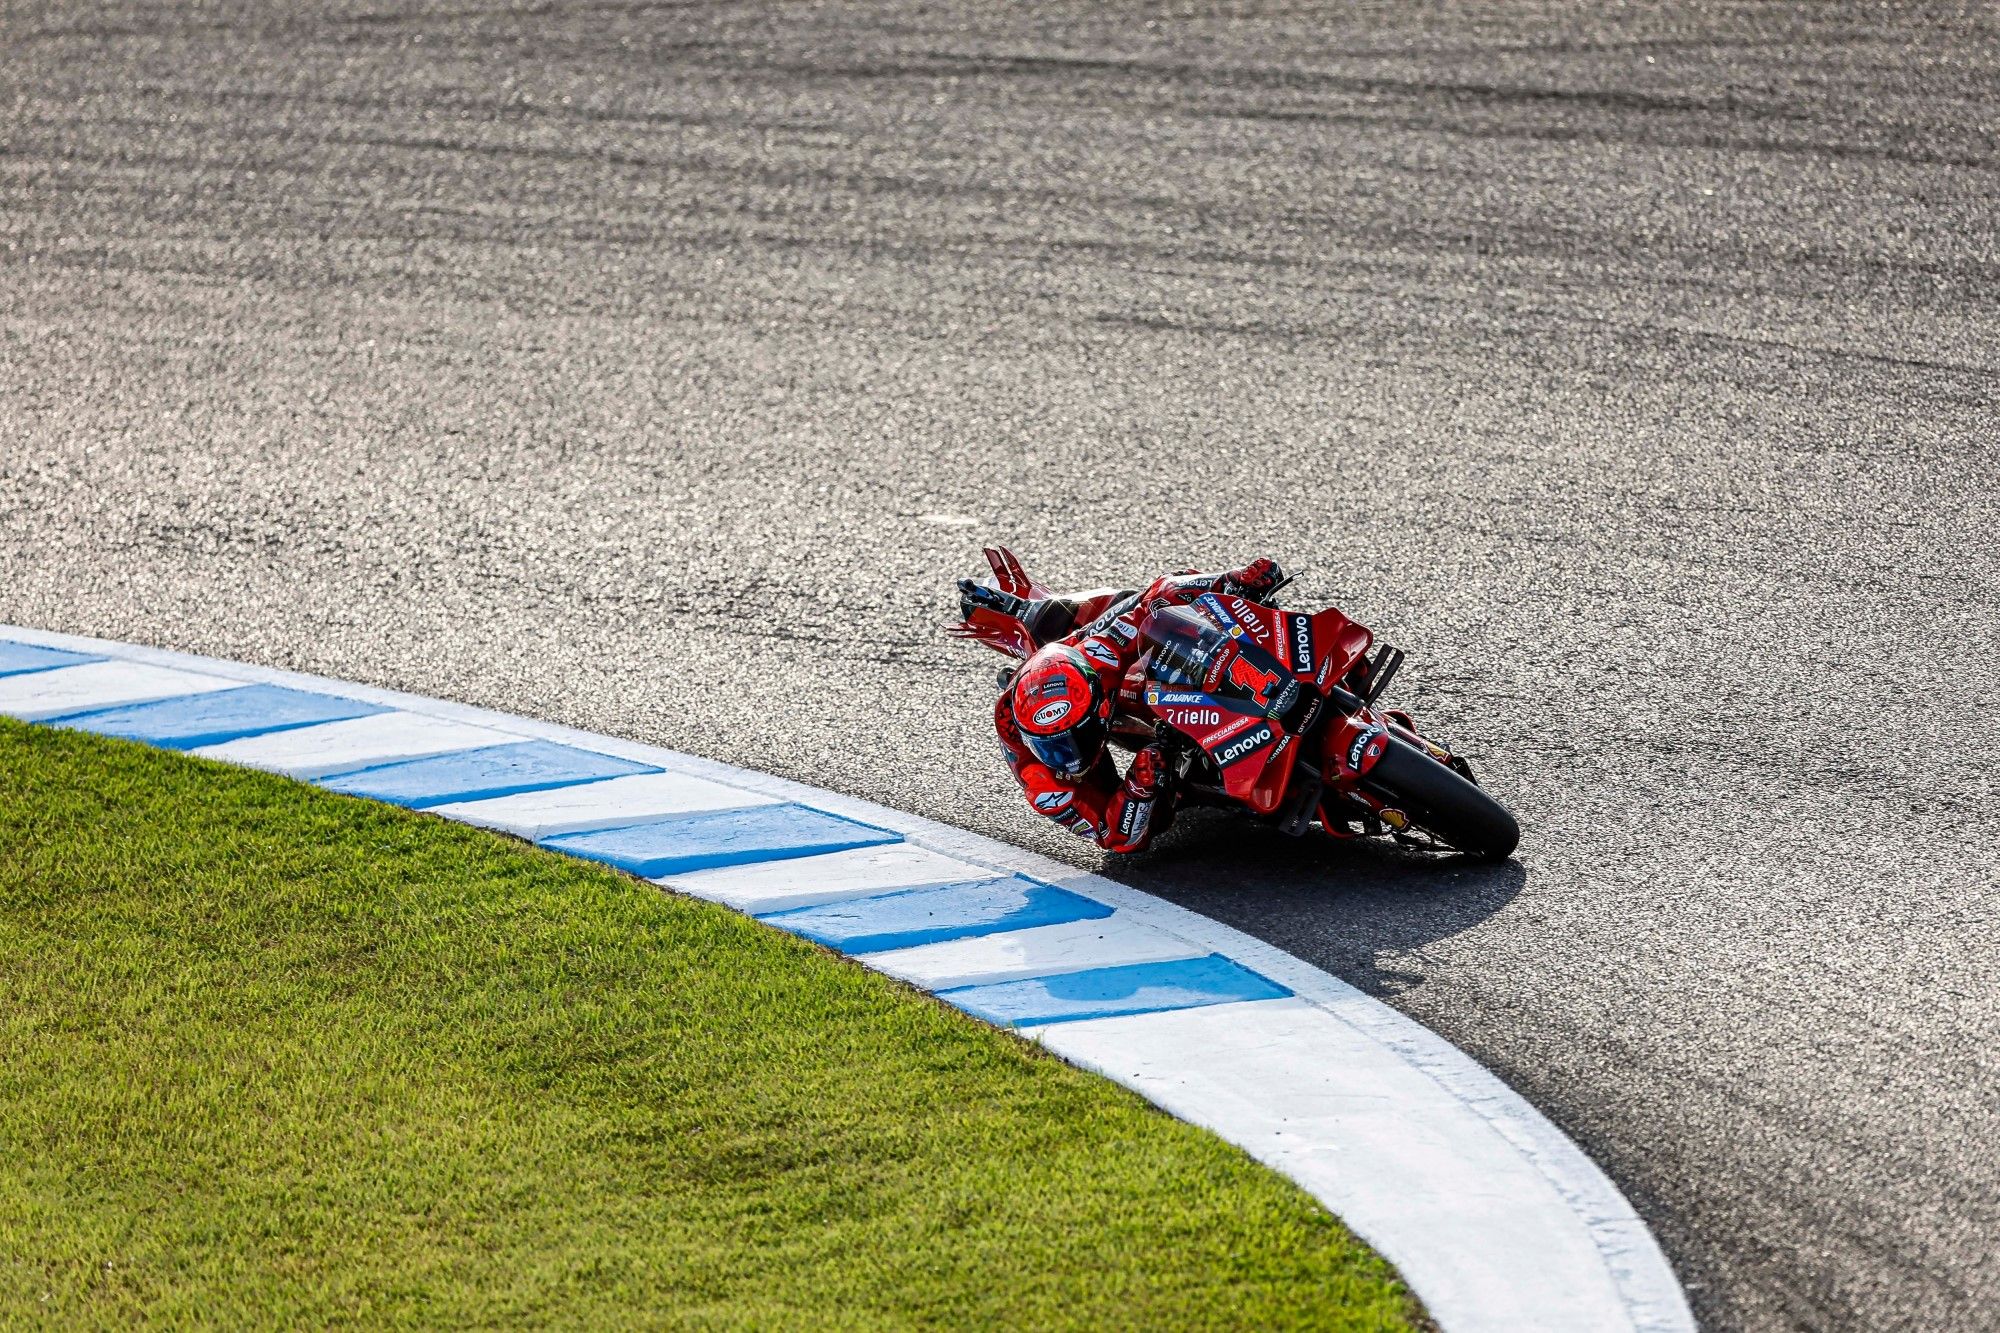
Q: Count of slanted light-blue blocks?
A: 6